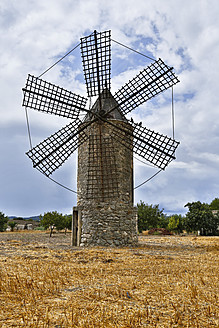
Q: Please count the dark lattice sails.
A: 6